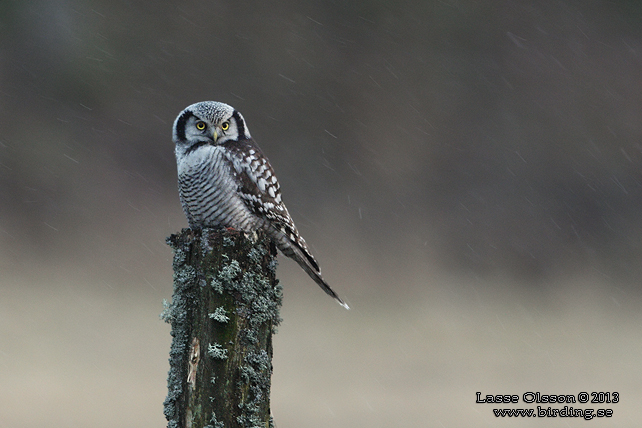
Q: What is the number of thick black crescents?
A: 2